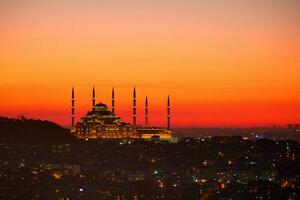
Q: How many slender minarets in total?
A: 6